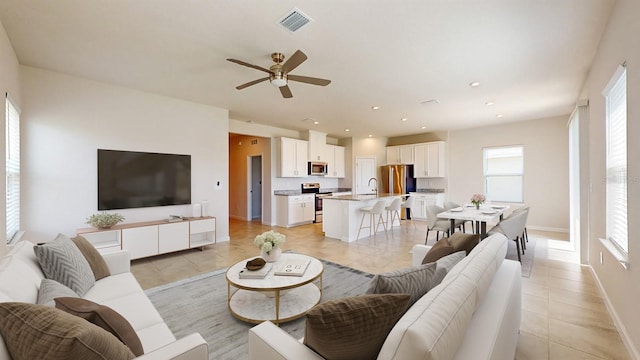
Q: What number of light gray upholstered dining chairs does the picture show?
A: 4